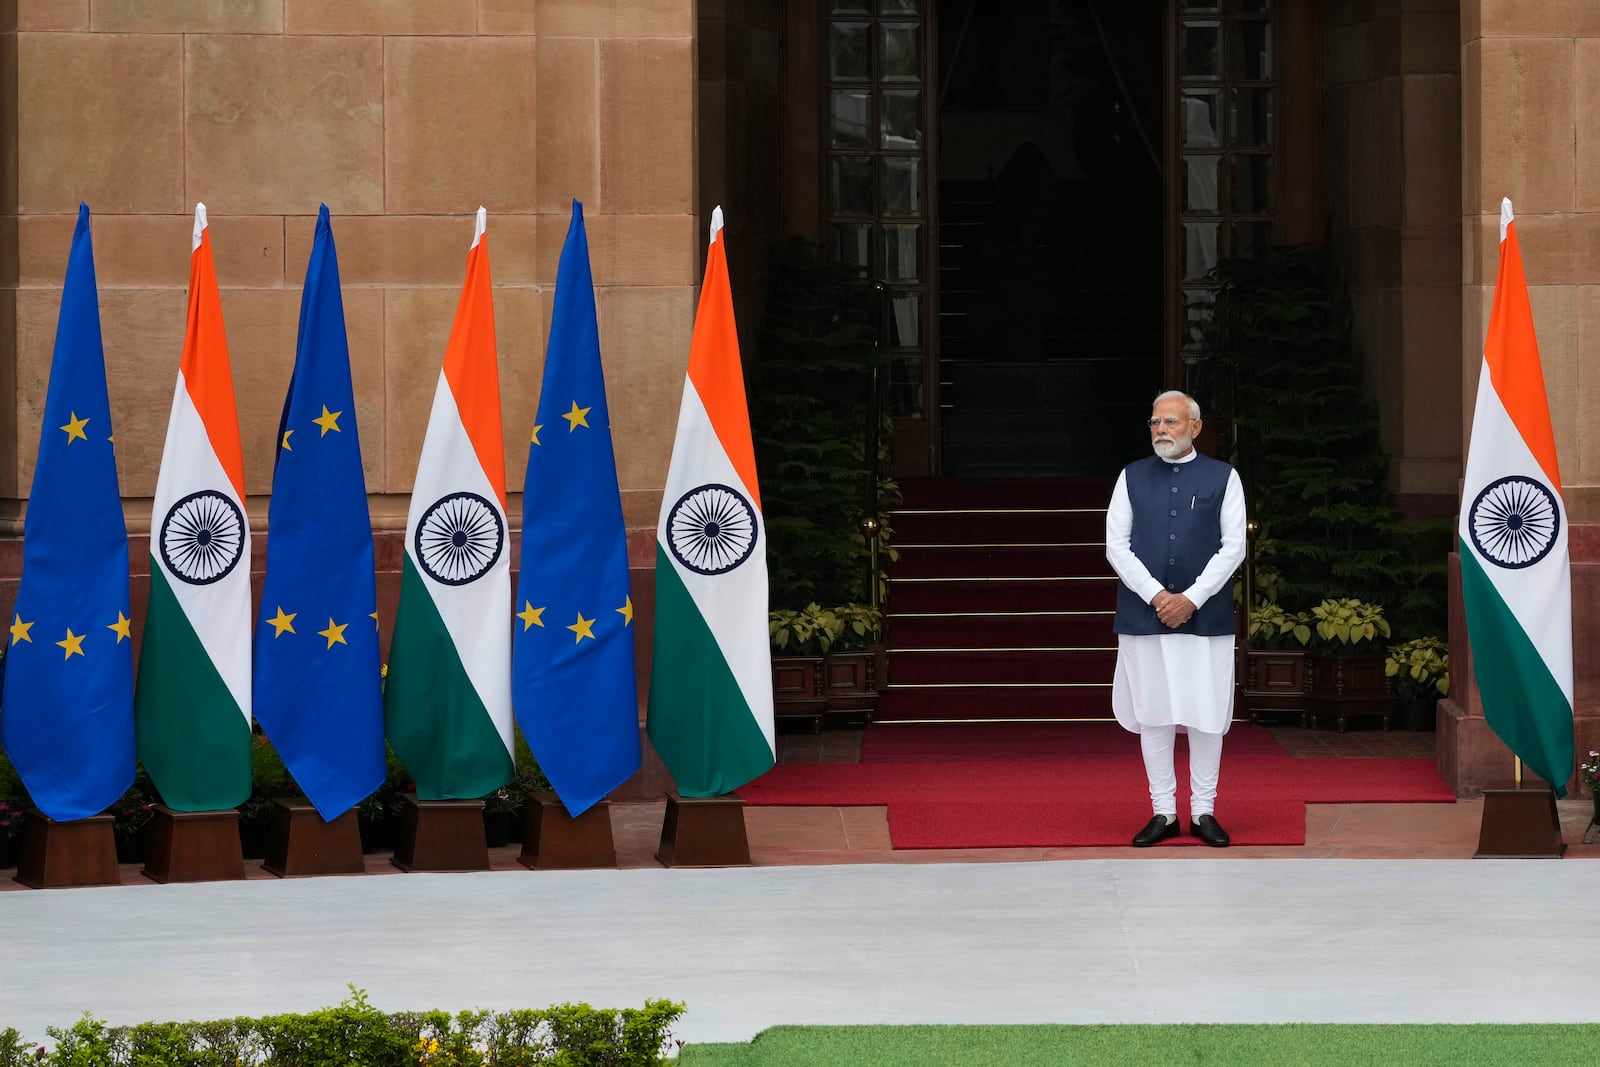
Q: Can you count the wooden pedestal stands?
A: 7